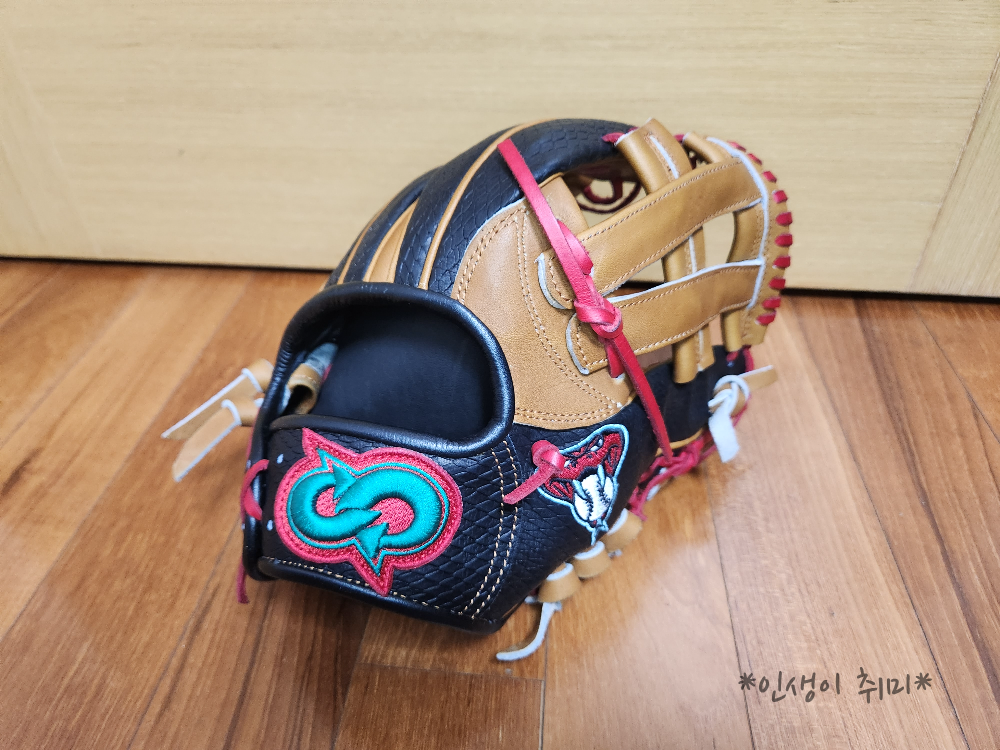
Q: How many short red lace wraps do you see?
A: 10